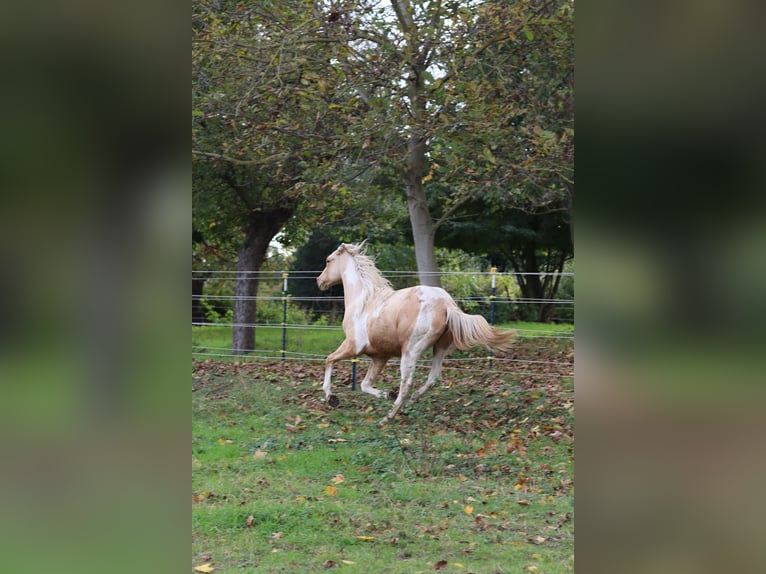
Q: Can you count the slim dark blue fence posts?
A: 3